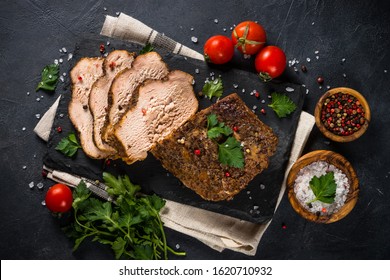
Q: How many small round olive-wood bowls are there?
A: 2